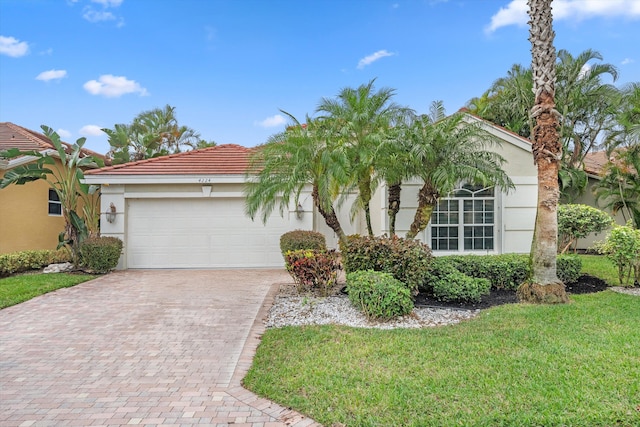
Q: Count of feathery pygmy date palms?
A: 4